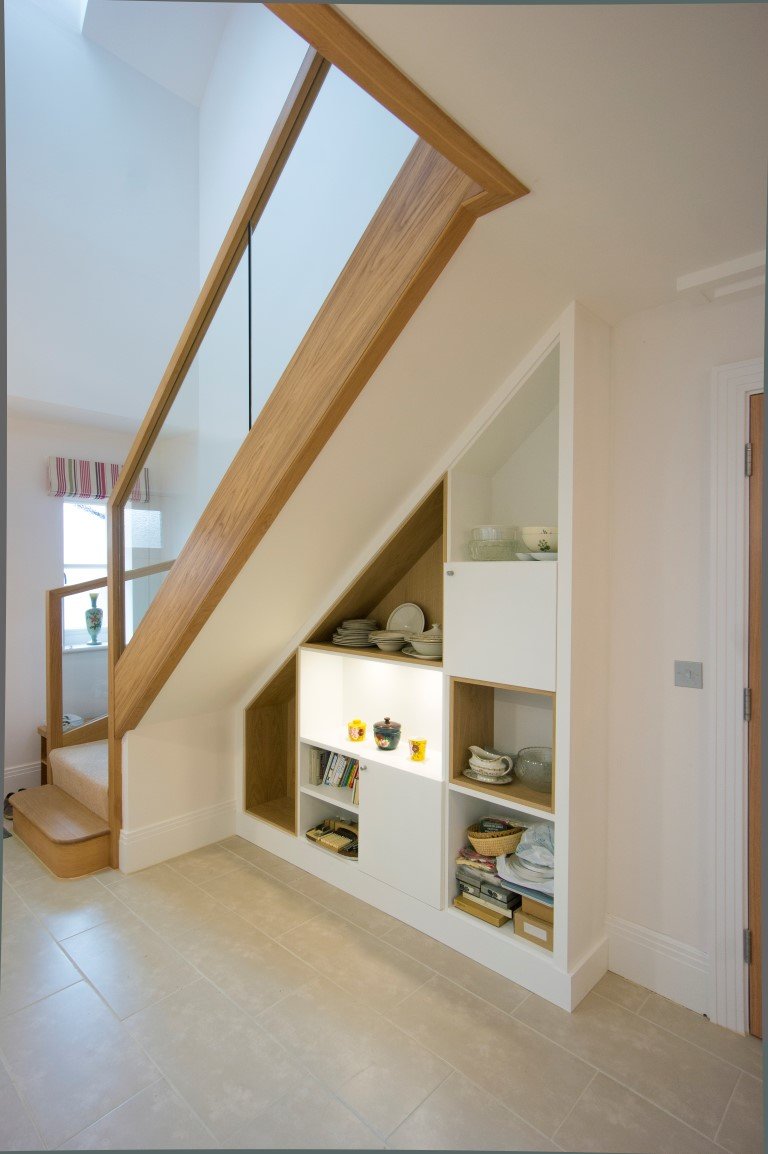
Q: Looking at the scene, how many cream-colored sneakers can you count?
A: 0